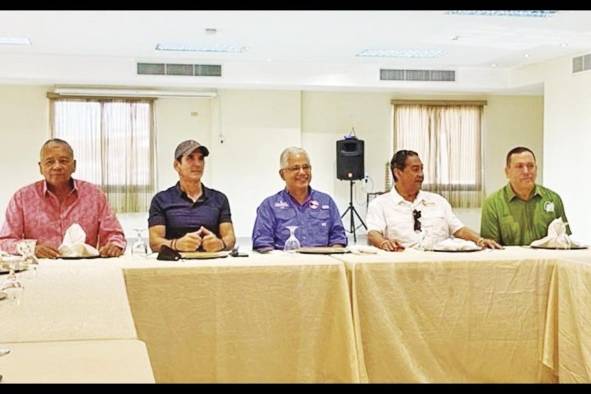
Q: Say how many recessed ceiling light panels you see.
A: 4